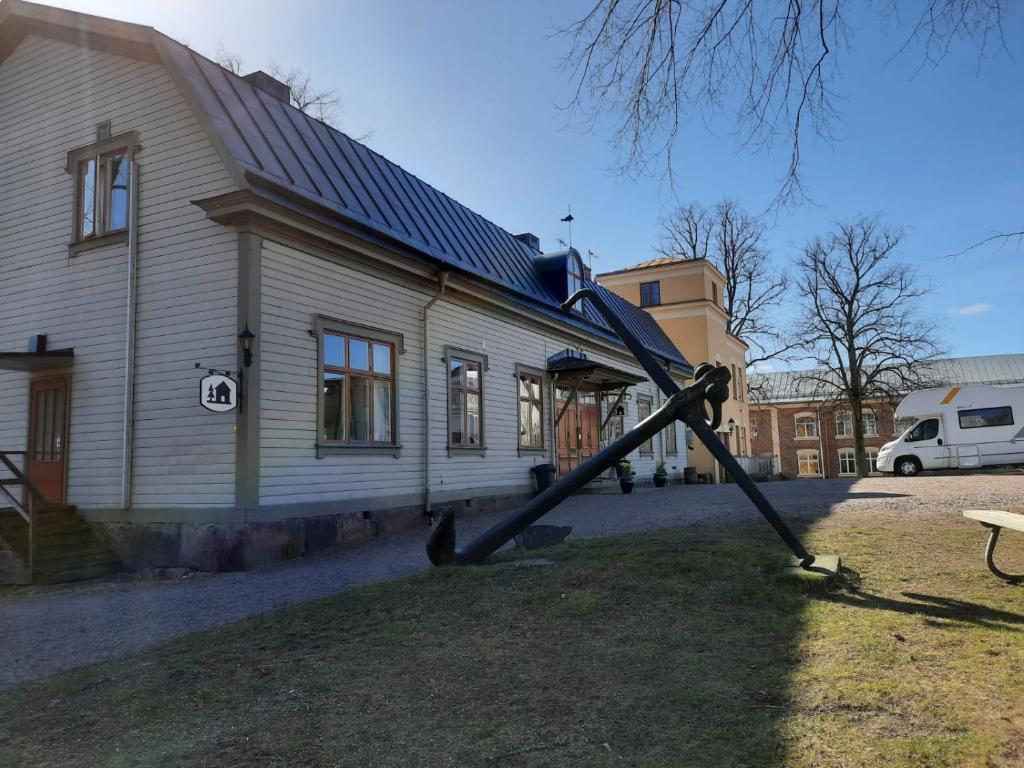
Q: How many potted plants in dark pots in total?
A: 2